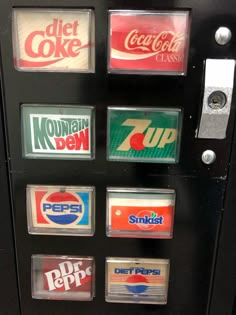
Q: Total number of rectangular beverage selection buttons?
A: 8